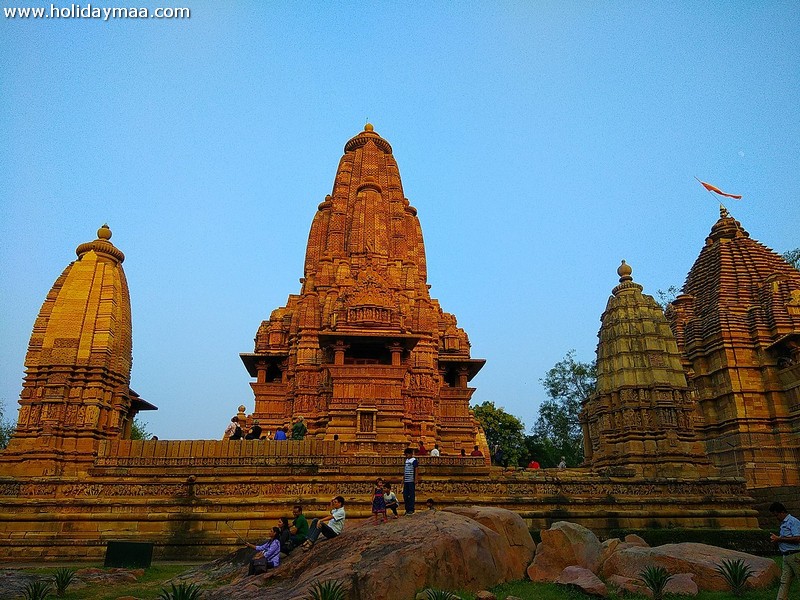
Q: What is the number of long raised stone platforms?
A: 1